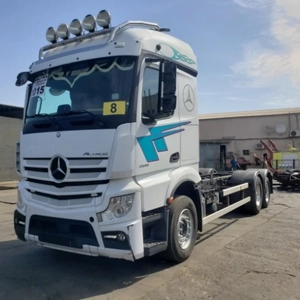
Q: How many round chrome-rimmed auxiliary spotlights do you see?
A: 5